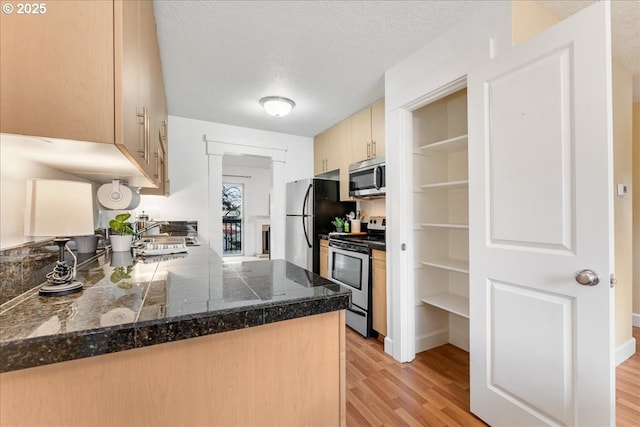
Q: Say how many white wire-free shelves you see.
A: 5